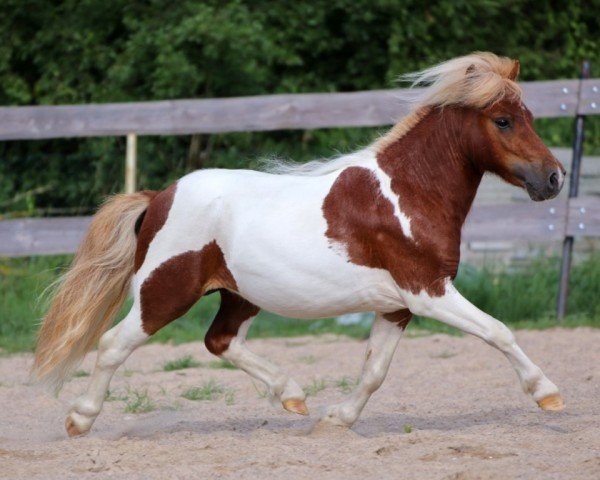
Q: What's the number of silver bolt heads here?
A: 8